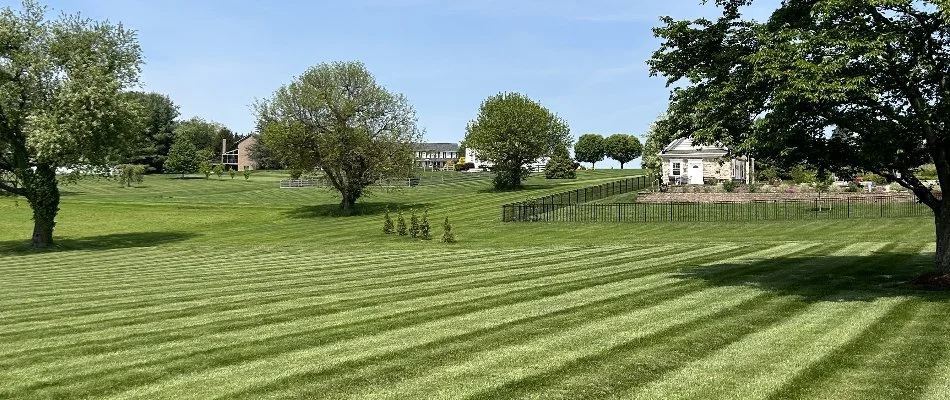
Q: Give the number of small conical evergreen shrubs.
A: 5